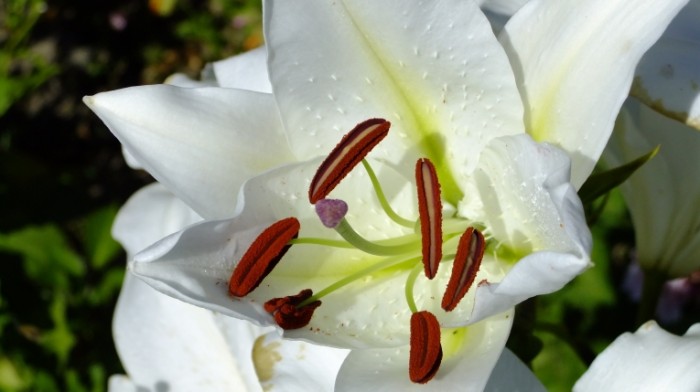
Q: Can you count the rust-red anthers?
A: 6